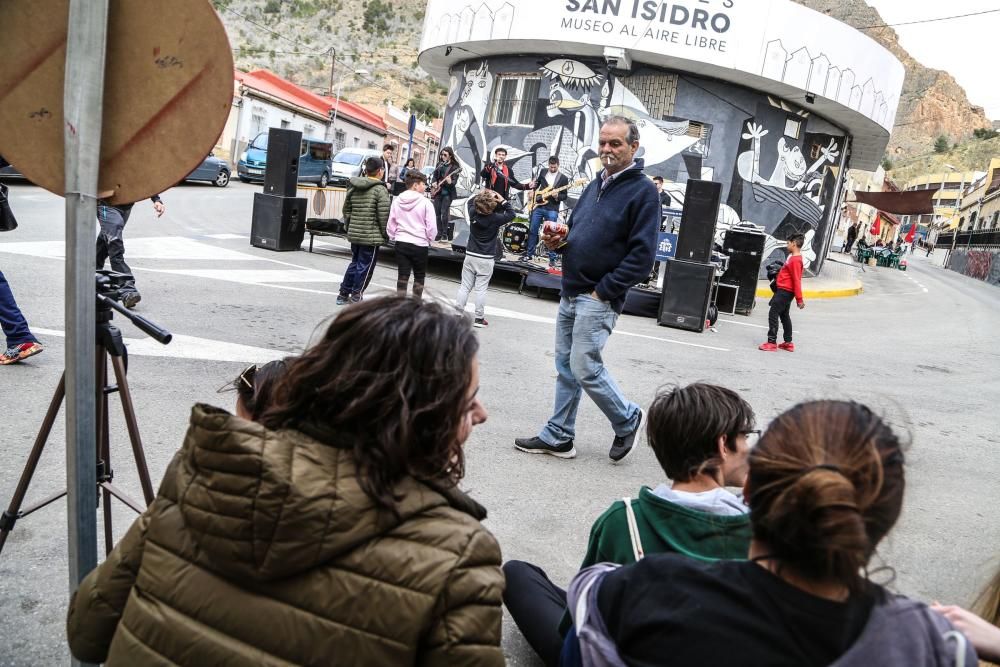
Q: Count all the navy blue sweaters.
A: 1